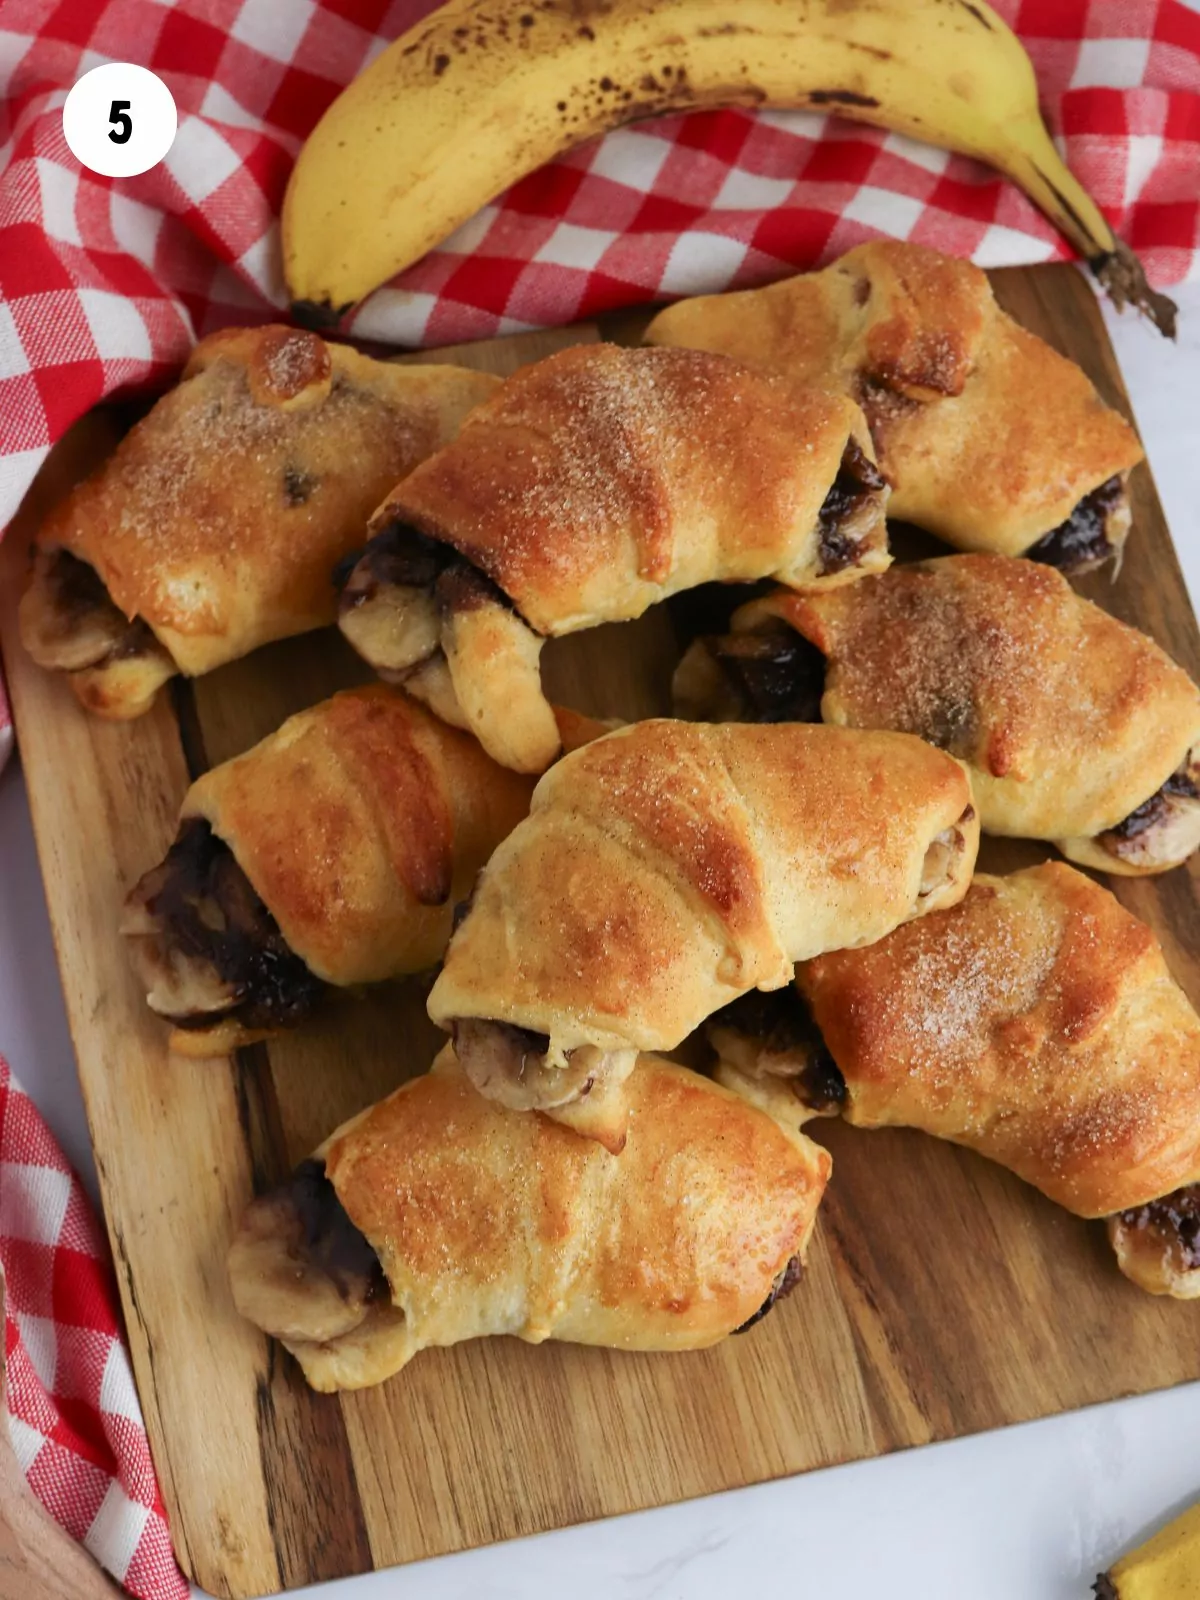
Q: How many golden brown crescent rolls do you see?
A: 8